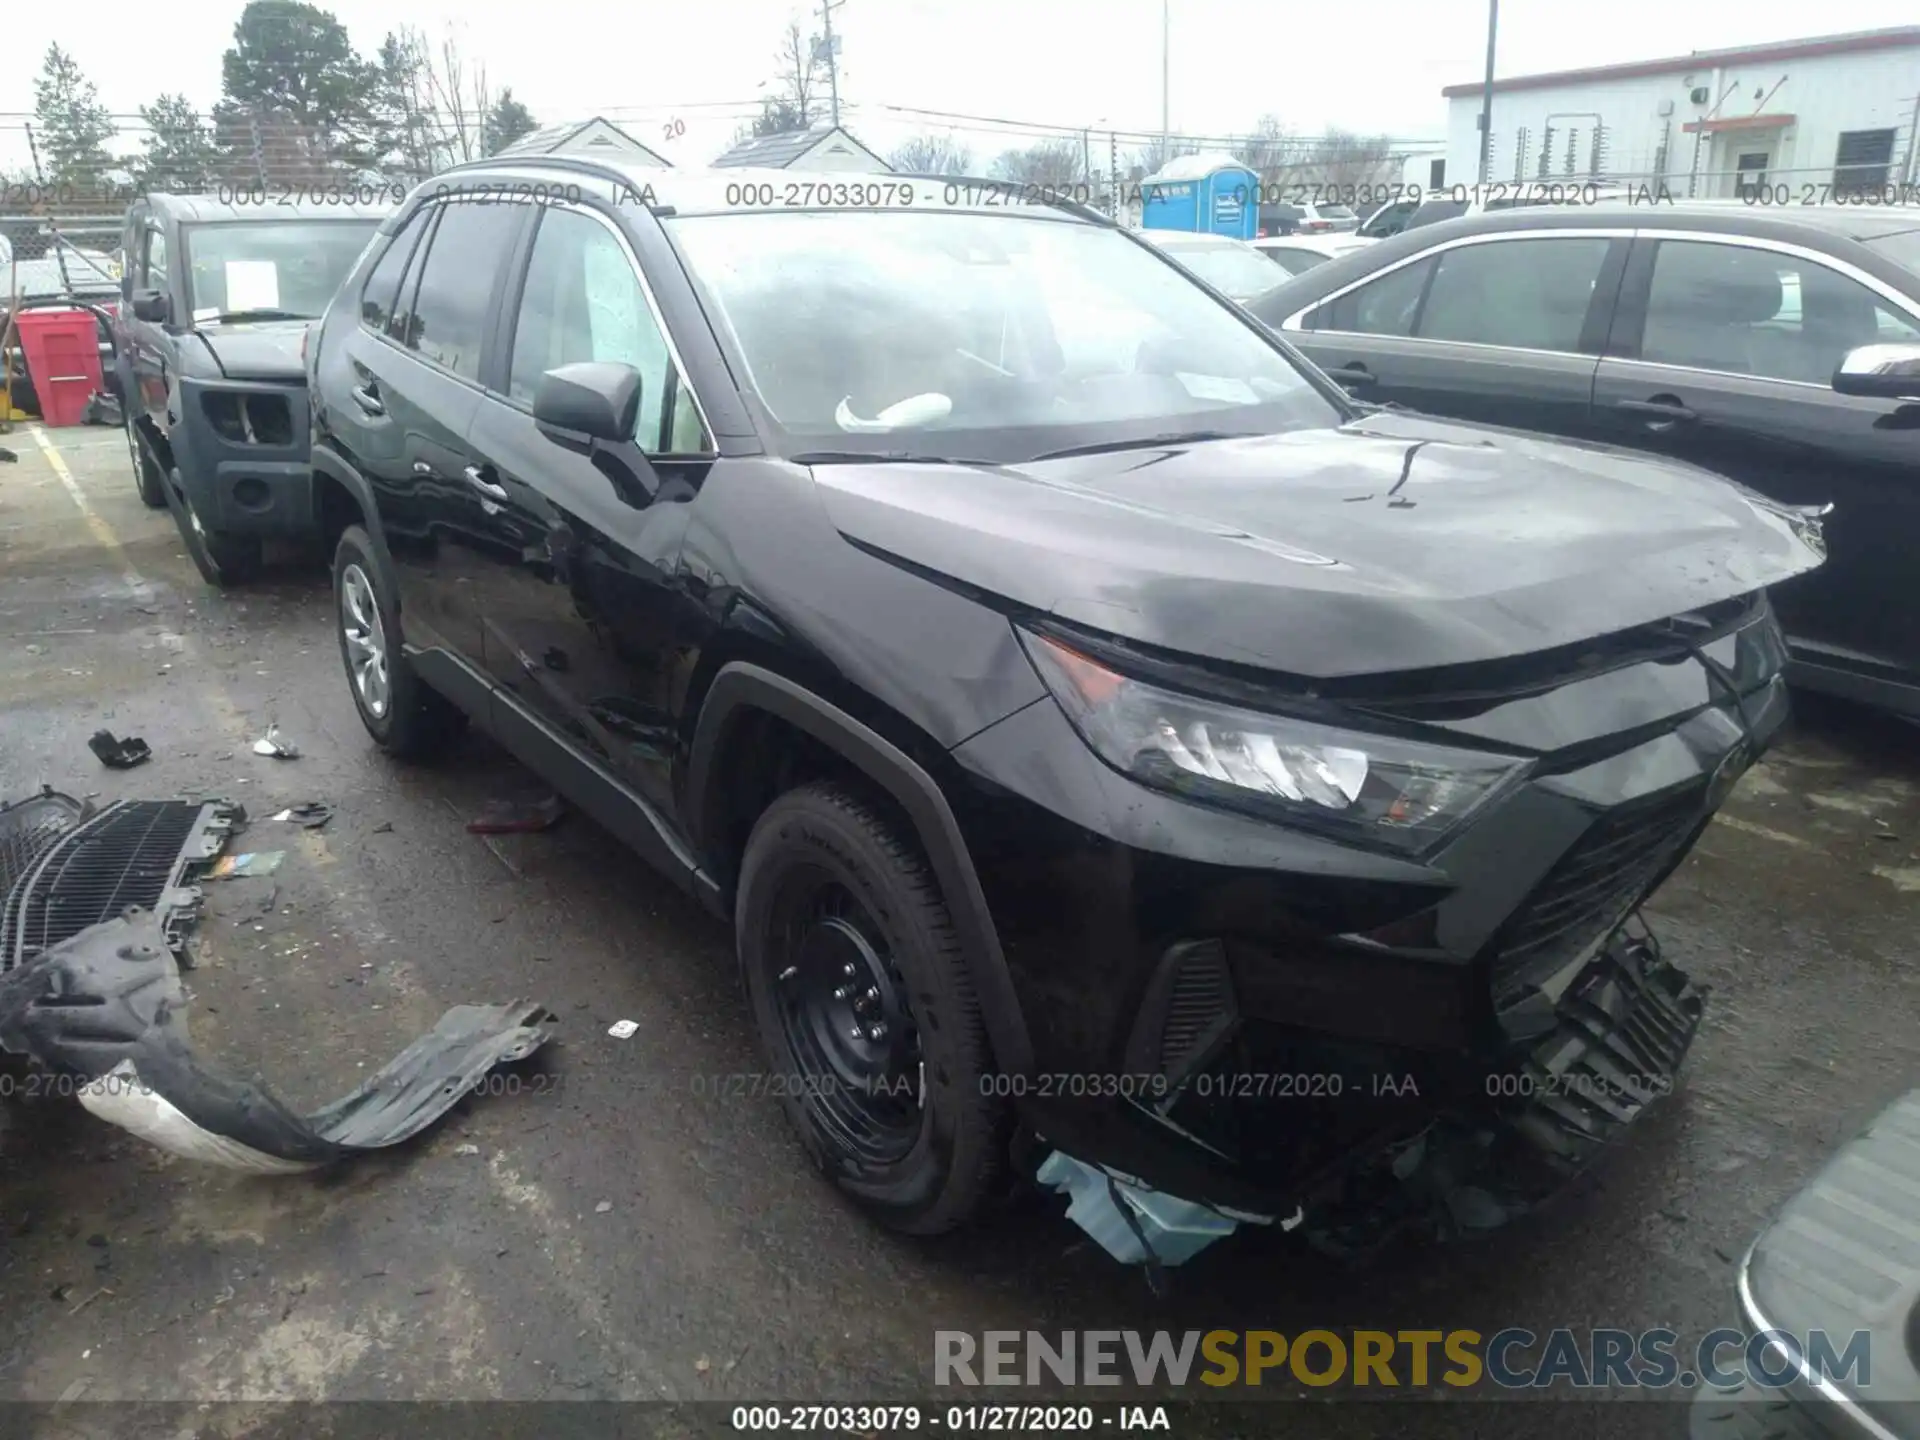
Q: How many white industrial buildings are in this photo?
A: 1